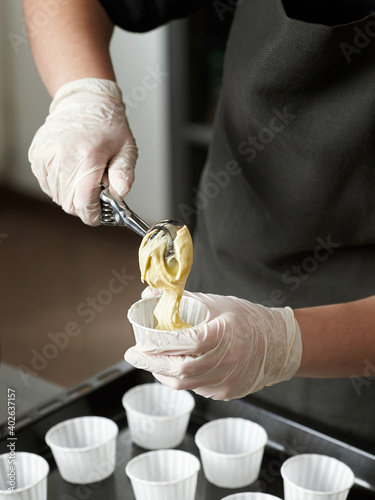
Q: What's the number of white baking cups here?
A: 8